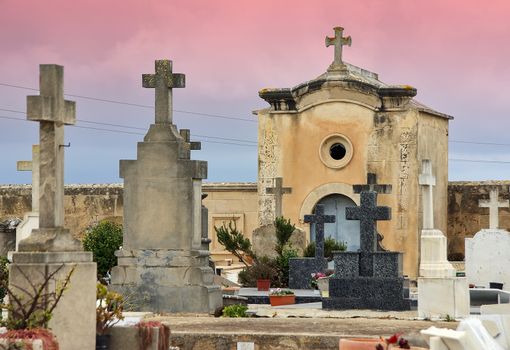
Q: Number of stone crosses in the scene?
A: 11